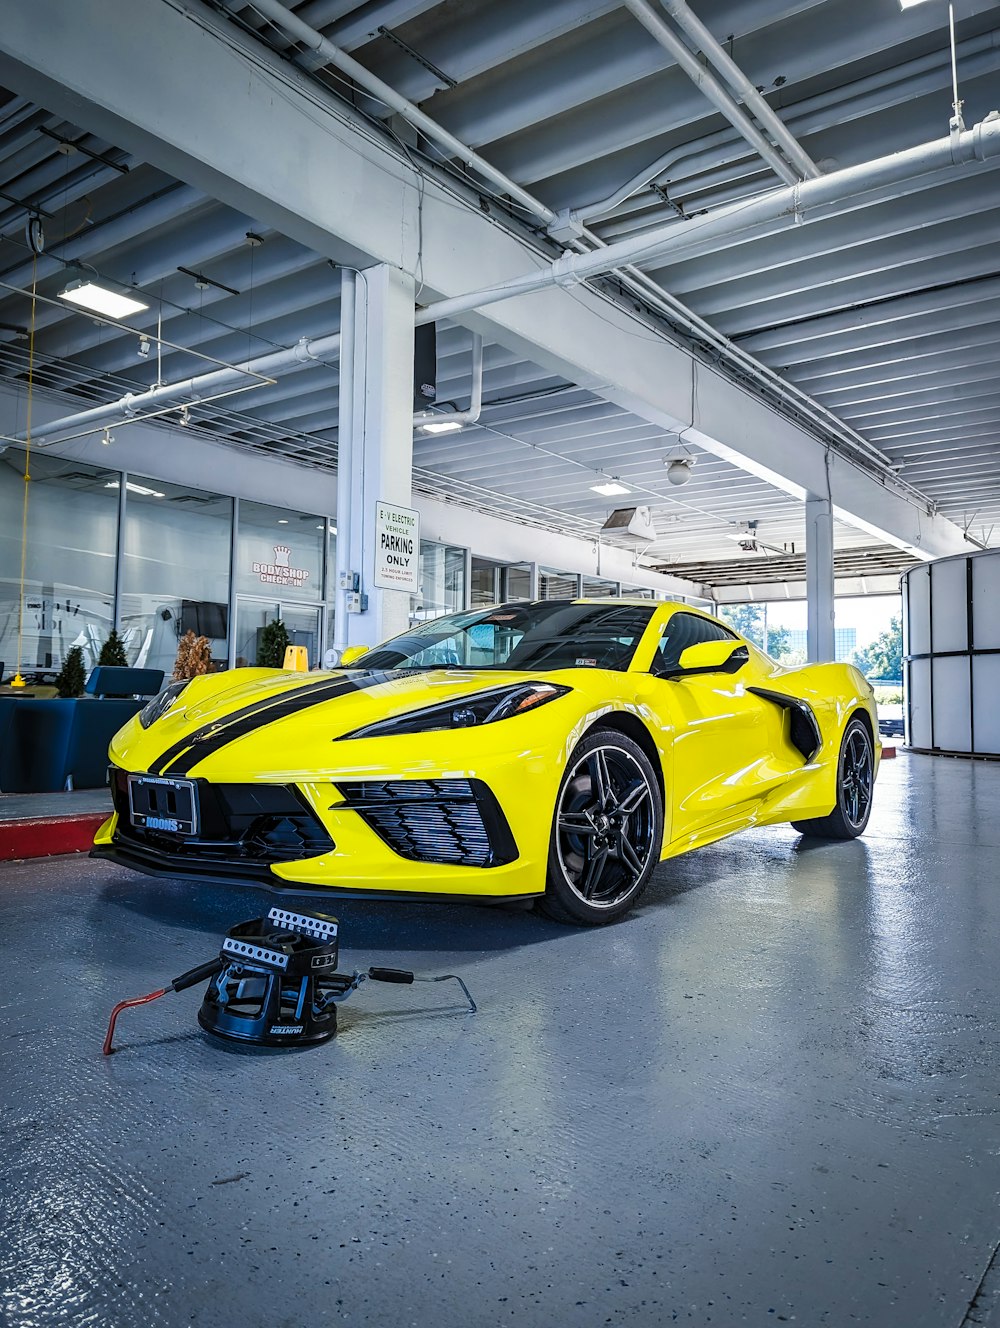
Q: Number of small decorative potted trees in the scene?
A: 4